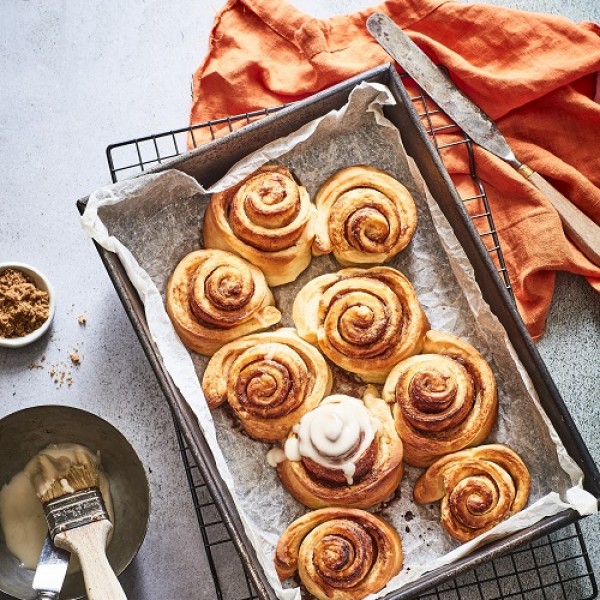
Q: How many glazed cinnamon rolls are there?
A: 1